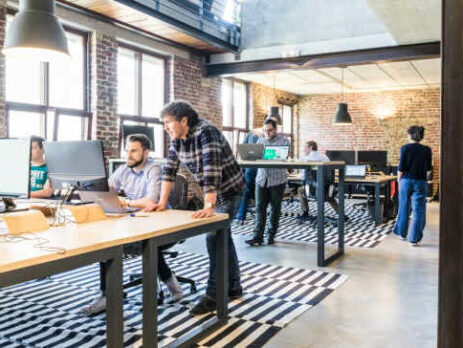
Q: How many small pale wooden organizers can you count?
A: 2